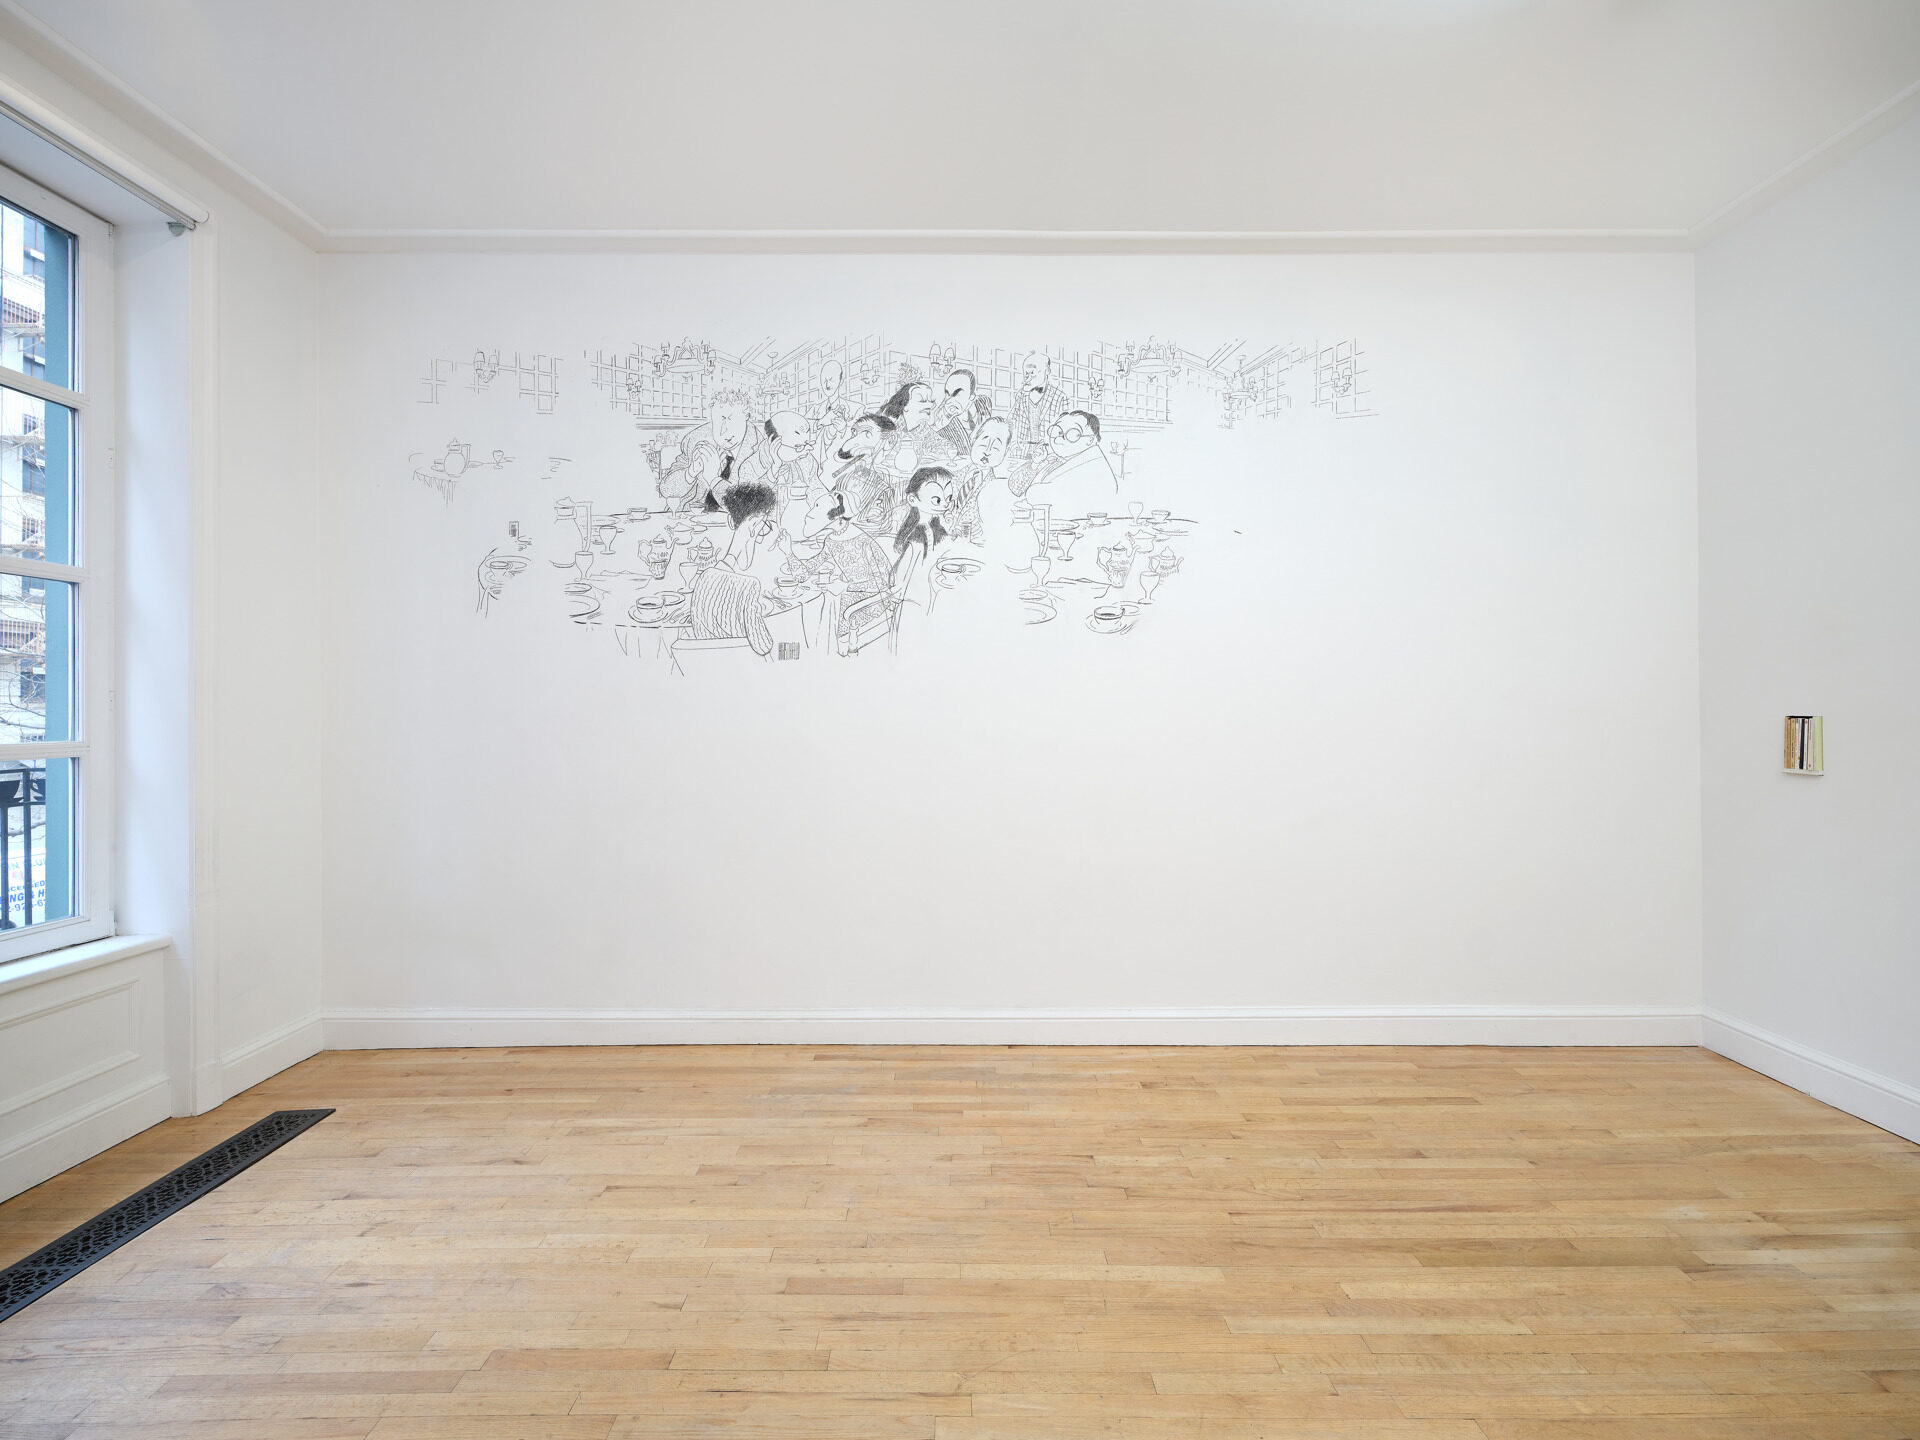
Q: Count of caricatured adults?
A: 12